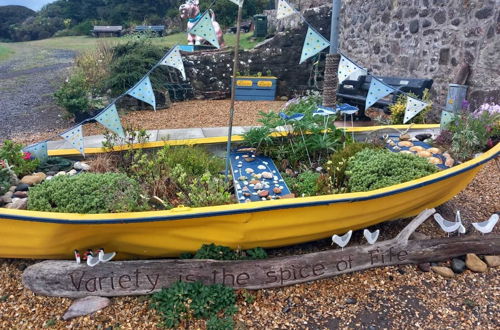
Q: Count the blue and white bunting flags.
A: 13